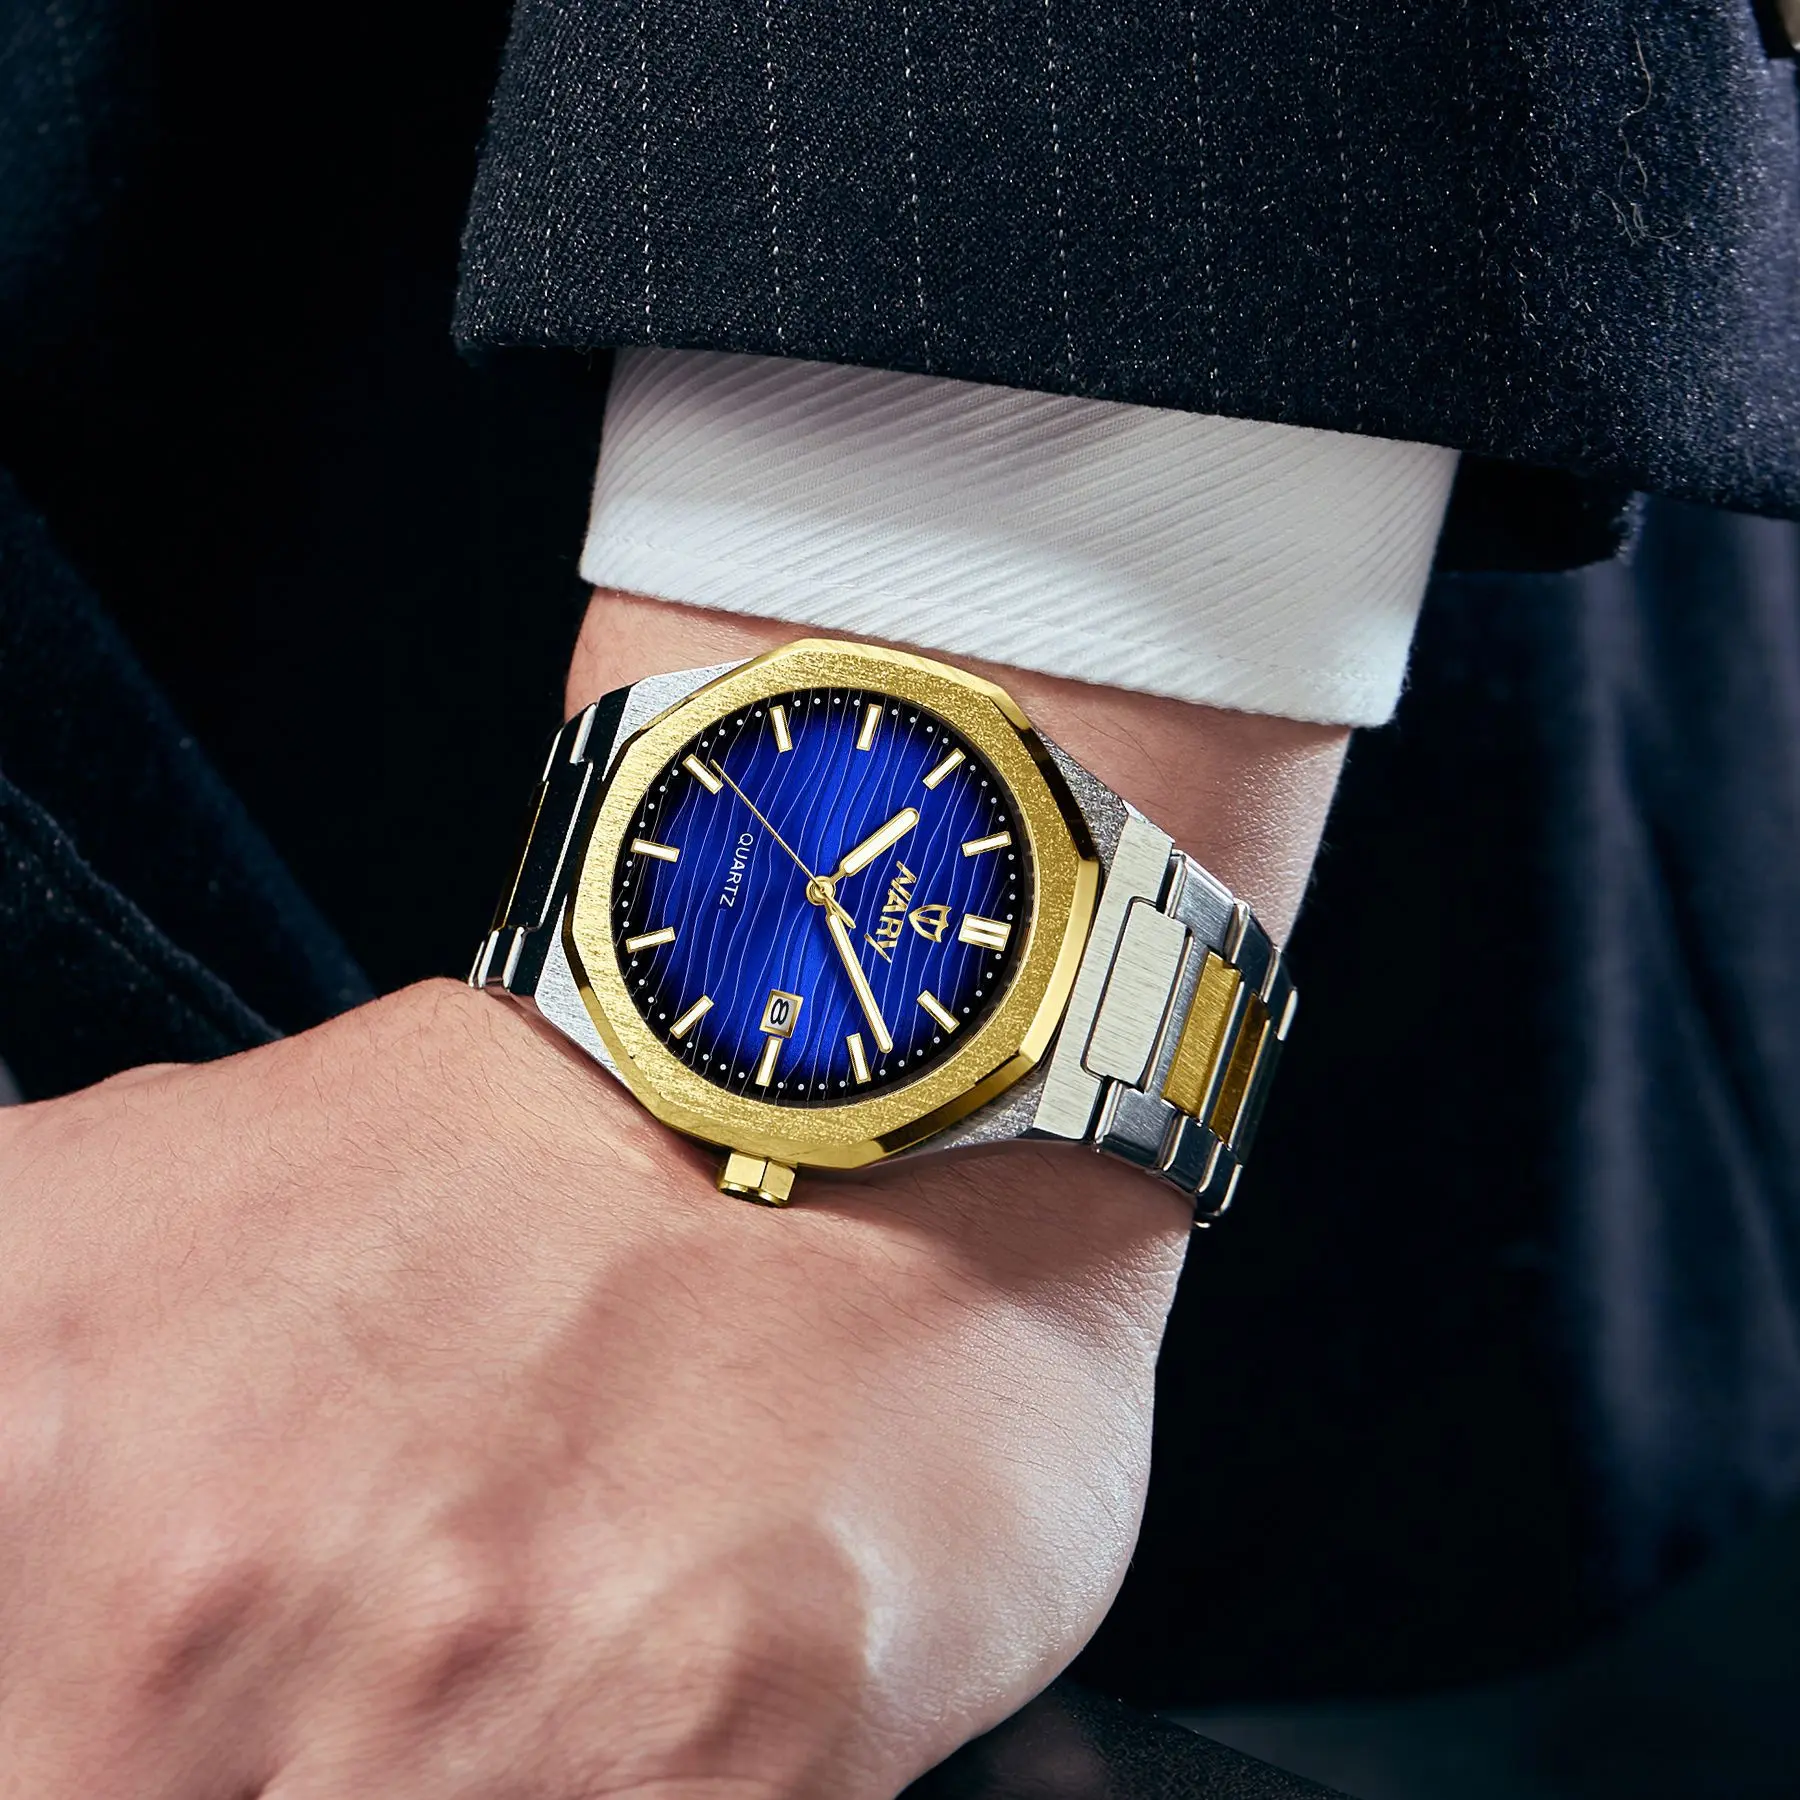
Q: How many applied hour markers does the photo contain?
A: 12